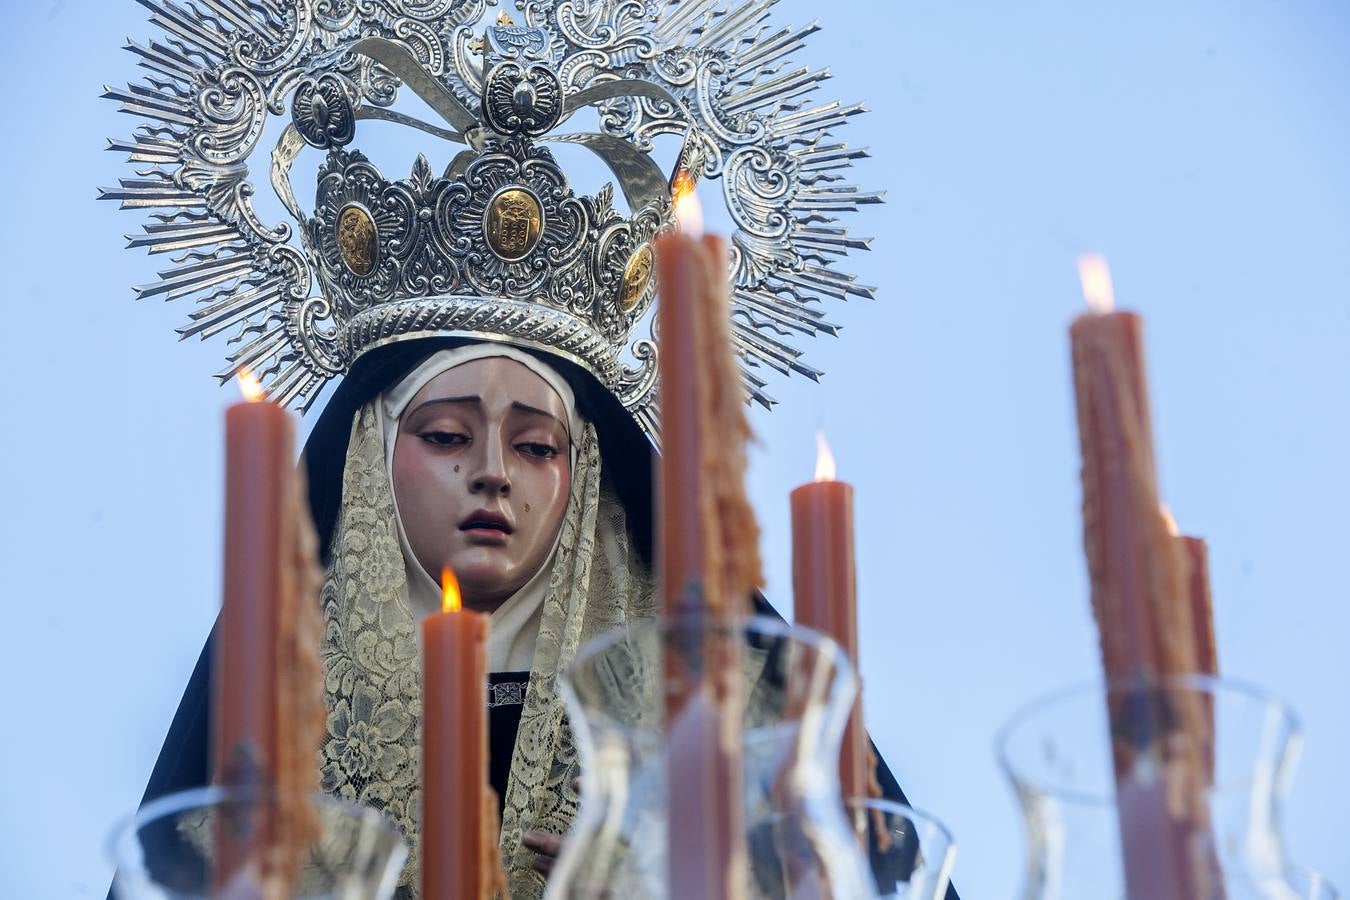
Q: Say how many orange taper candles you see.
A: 6